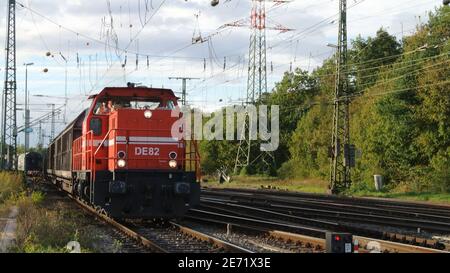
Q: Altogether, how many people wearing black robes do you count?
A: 0